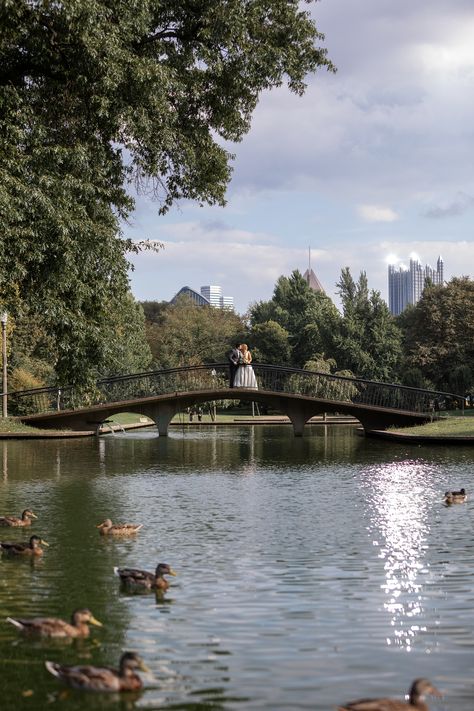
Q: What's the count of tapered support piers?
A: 2